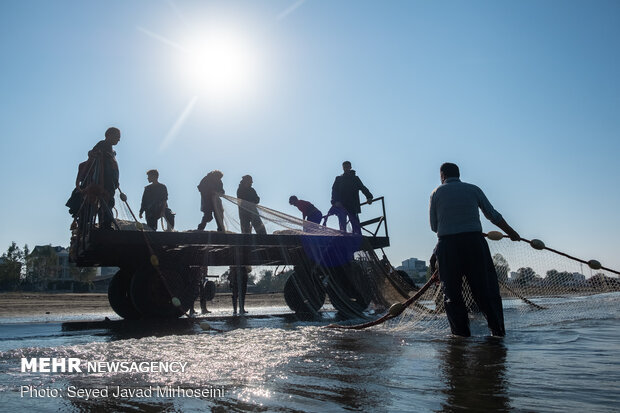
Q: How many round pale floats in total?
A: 9